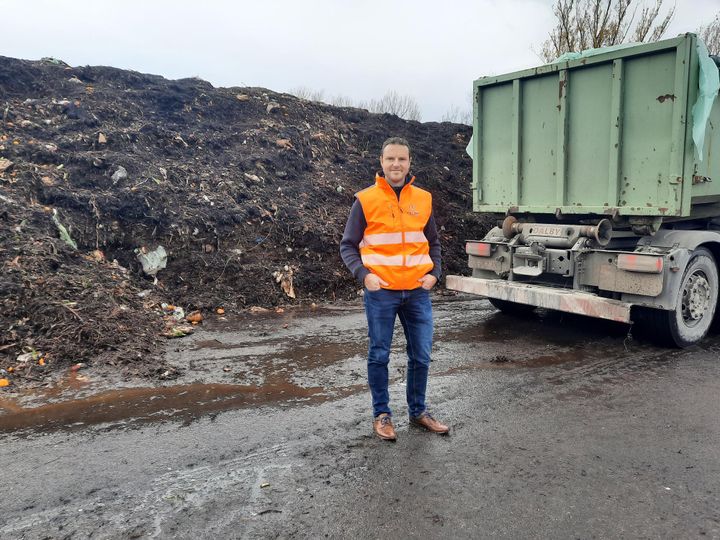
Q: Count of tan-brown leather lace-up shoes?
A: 2